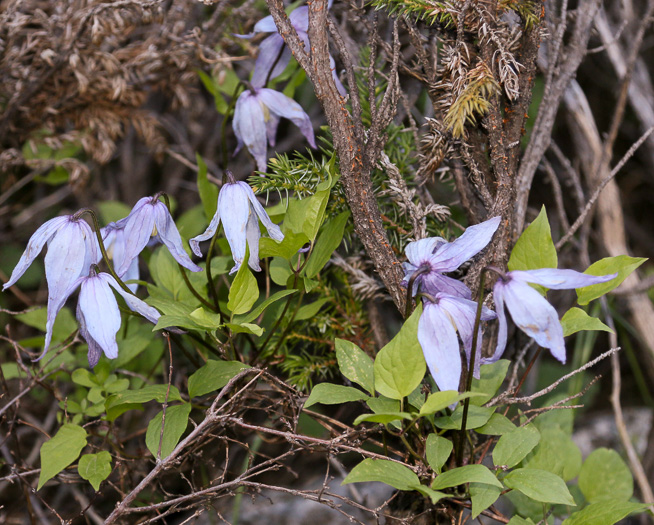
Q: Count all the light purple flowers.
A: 10